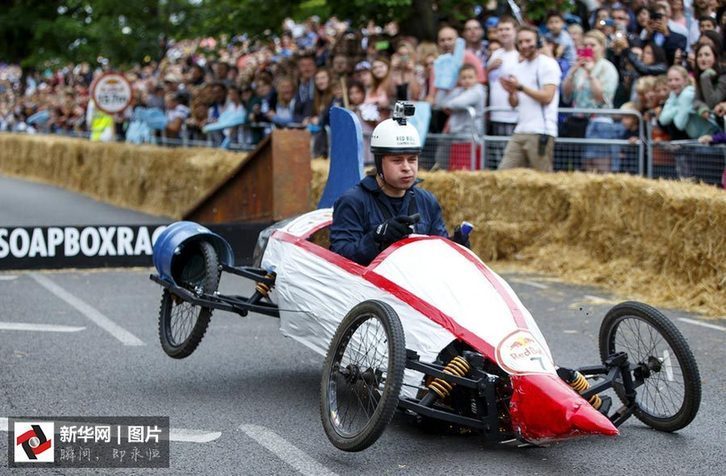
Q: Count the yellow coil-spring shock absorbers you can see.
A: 3